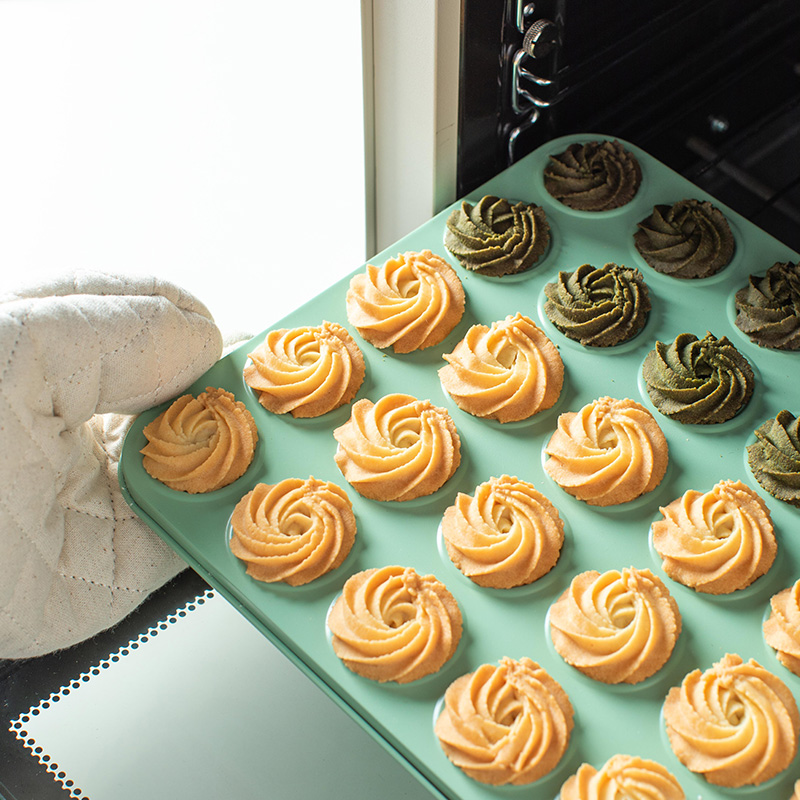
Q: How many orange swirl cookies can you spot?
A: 15